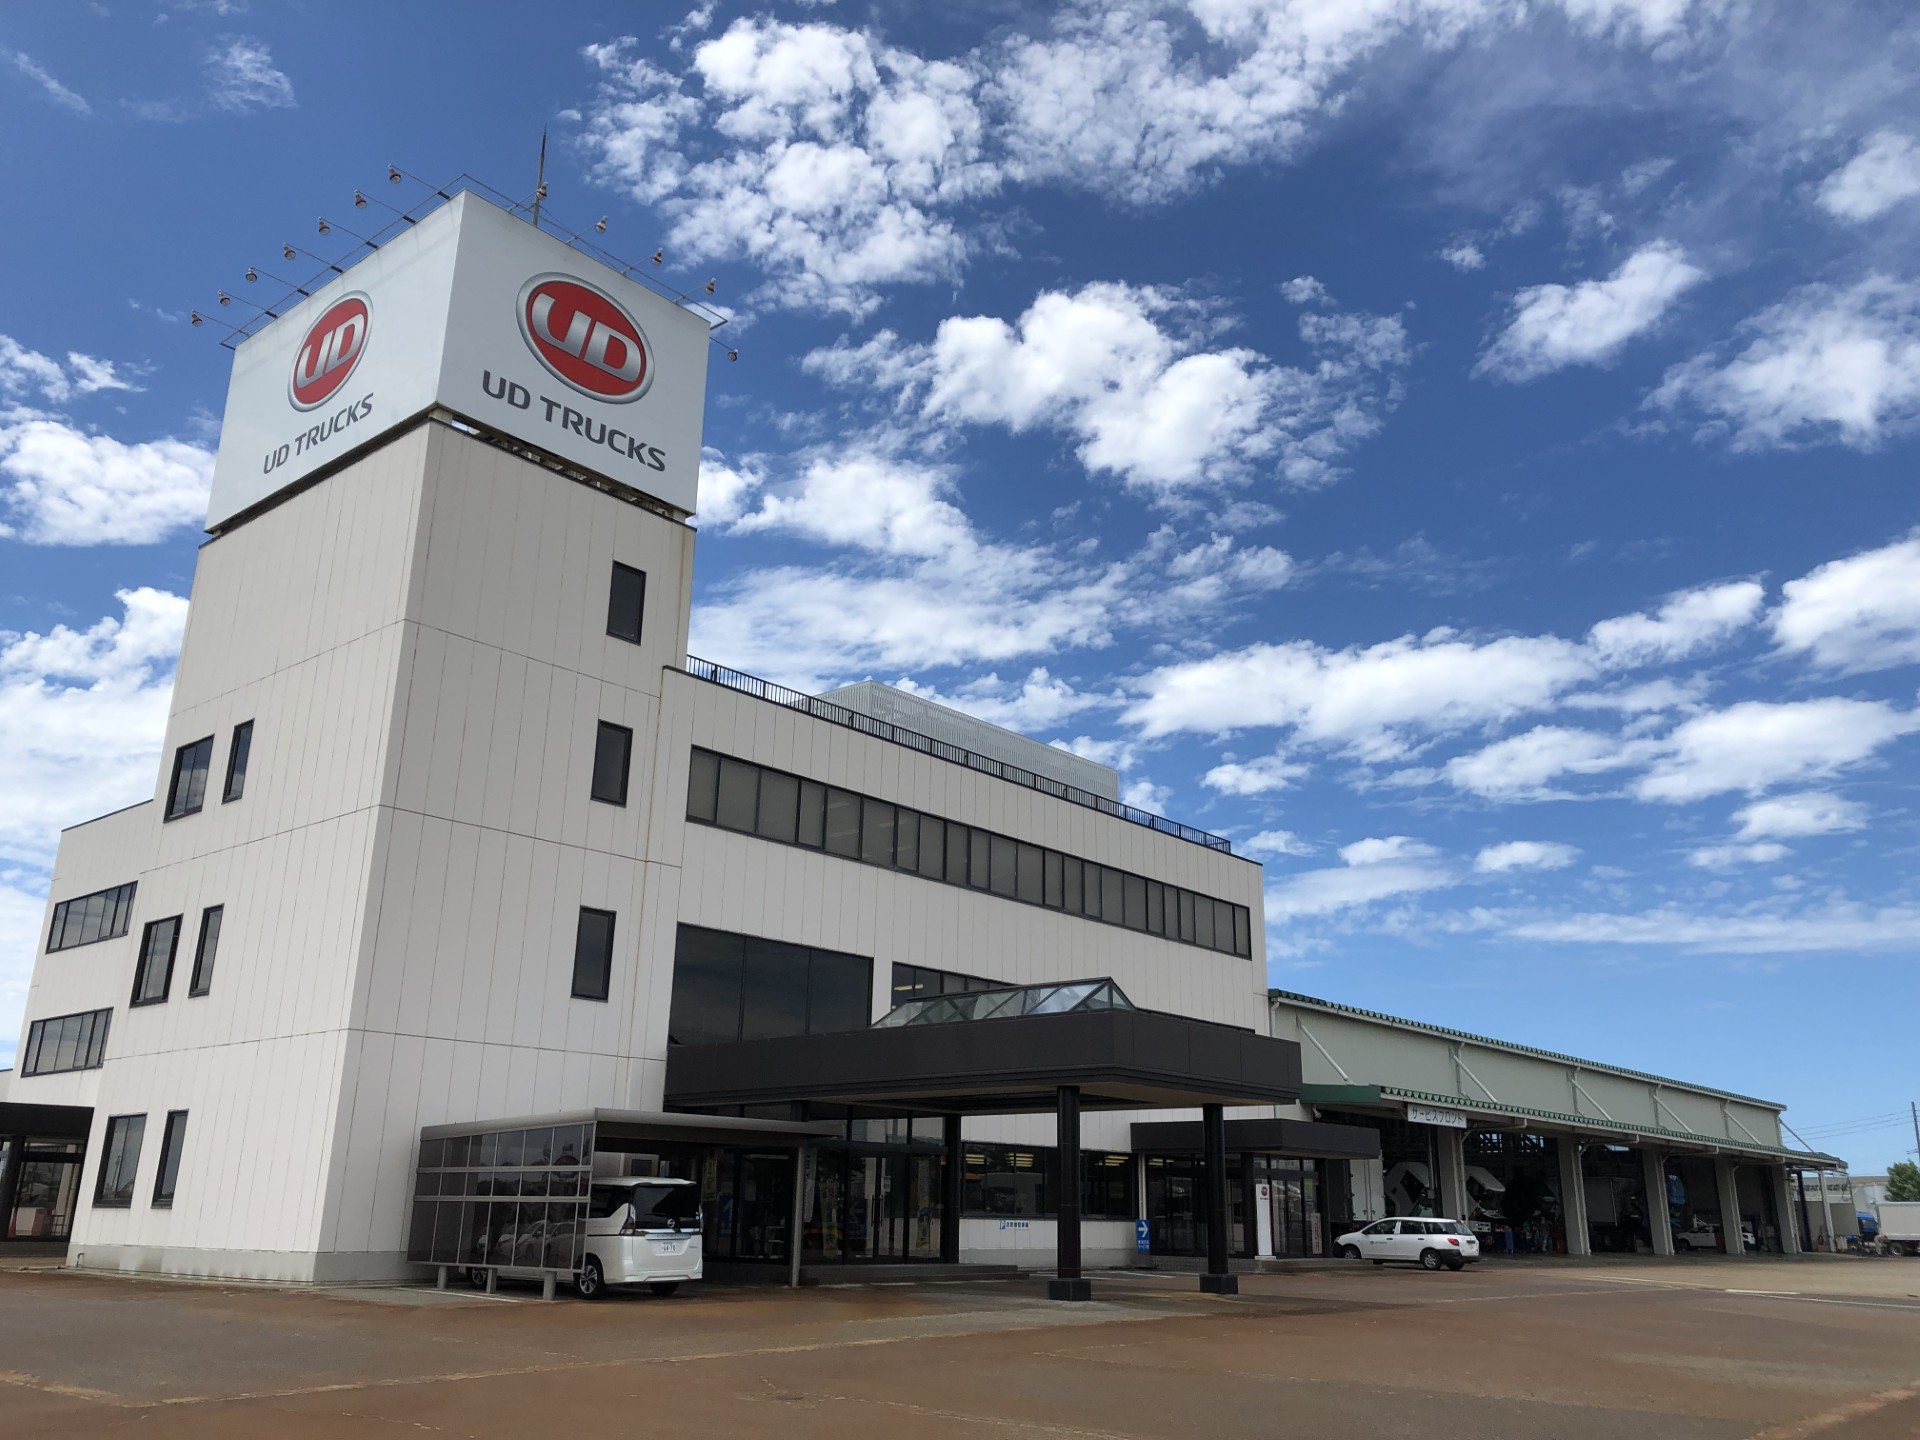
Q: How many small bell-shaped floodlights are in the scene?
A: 12